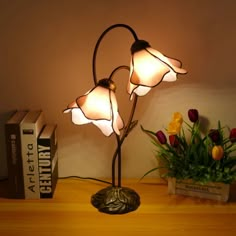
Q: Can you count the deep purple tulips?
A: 3